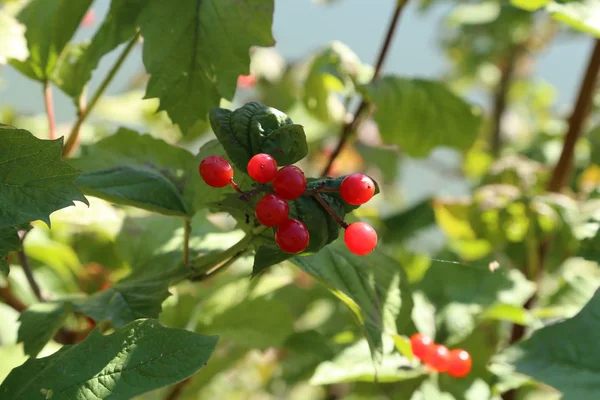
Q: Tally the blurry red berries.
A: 3